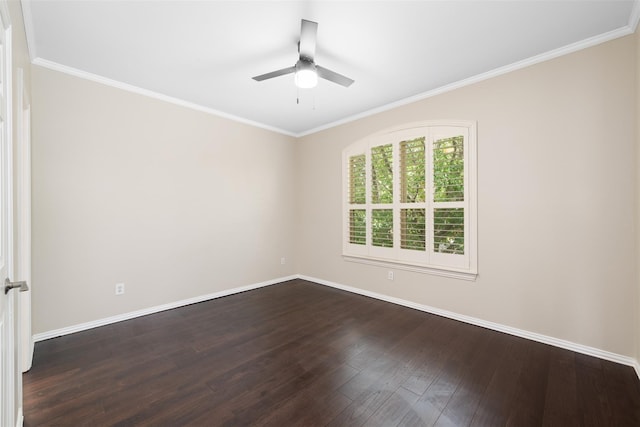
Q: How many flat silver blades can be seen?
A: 3